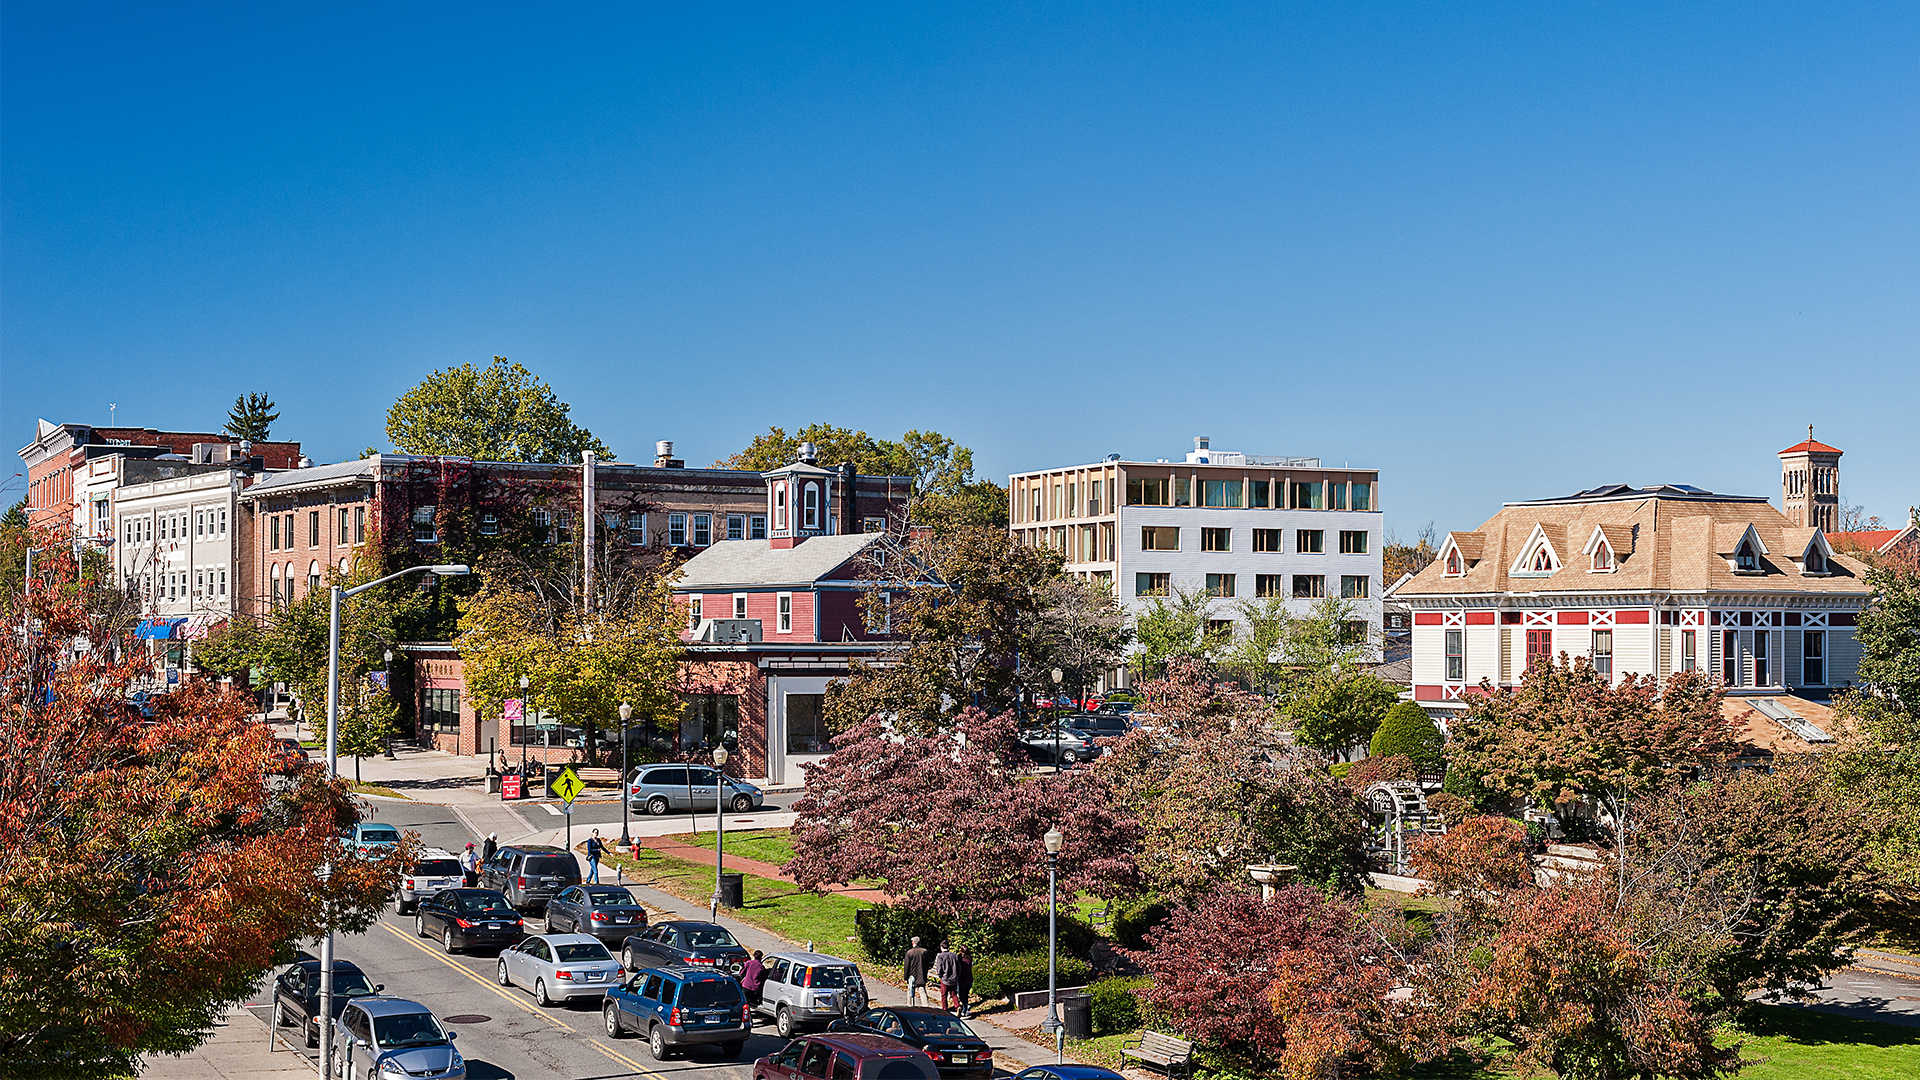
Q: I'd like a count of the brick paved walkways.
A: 1